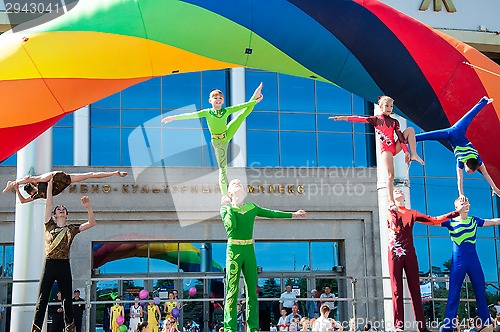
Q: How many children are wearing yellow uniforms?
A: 3